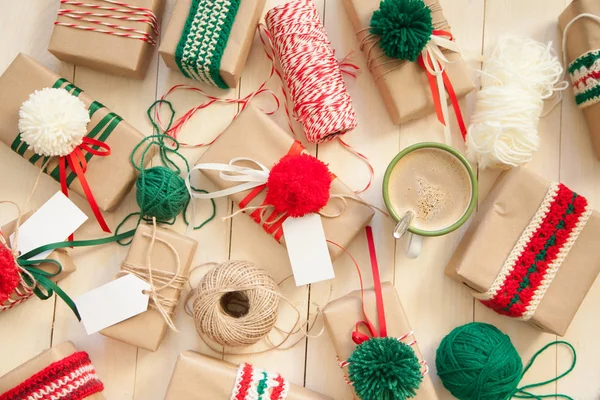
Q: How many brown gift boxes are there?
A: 12